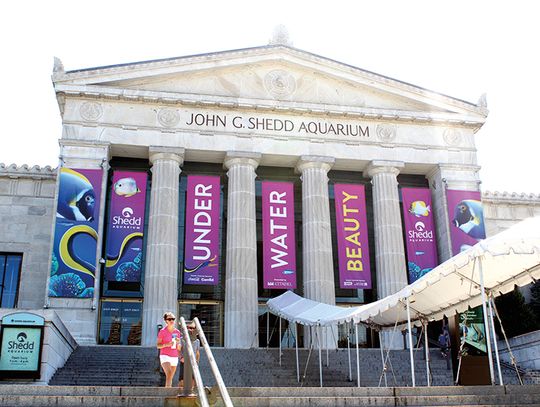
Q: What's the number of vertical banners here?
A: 7